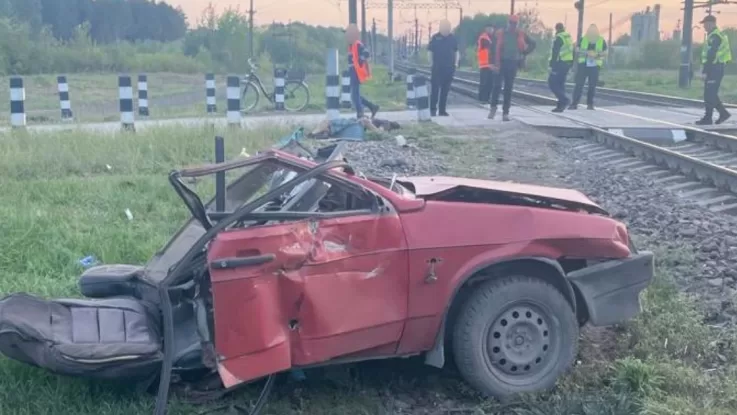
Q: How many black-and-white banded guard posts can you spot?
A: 11